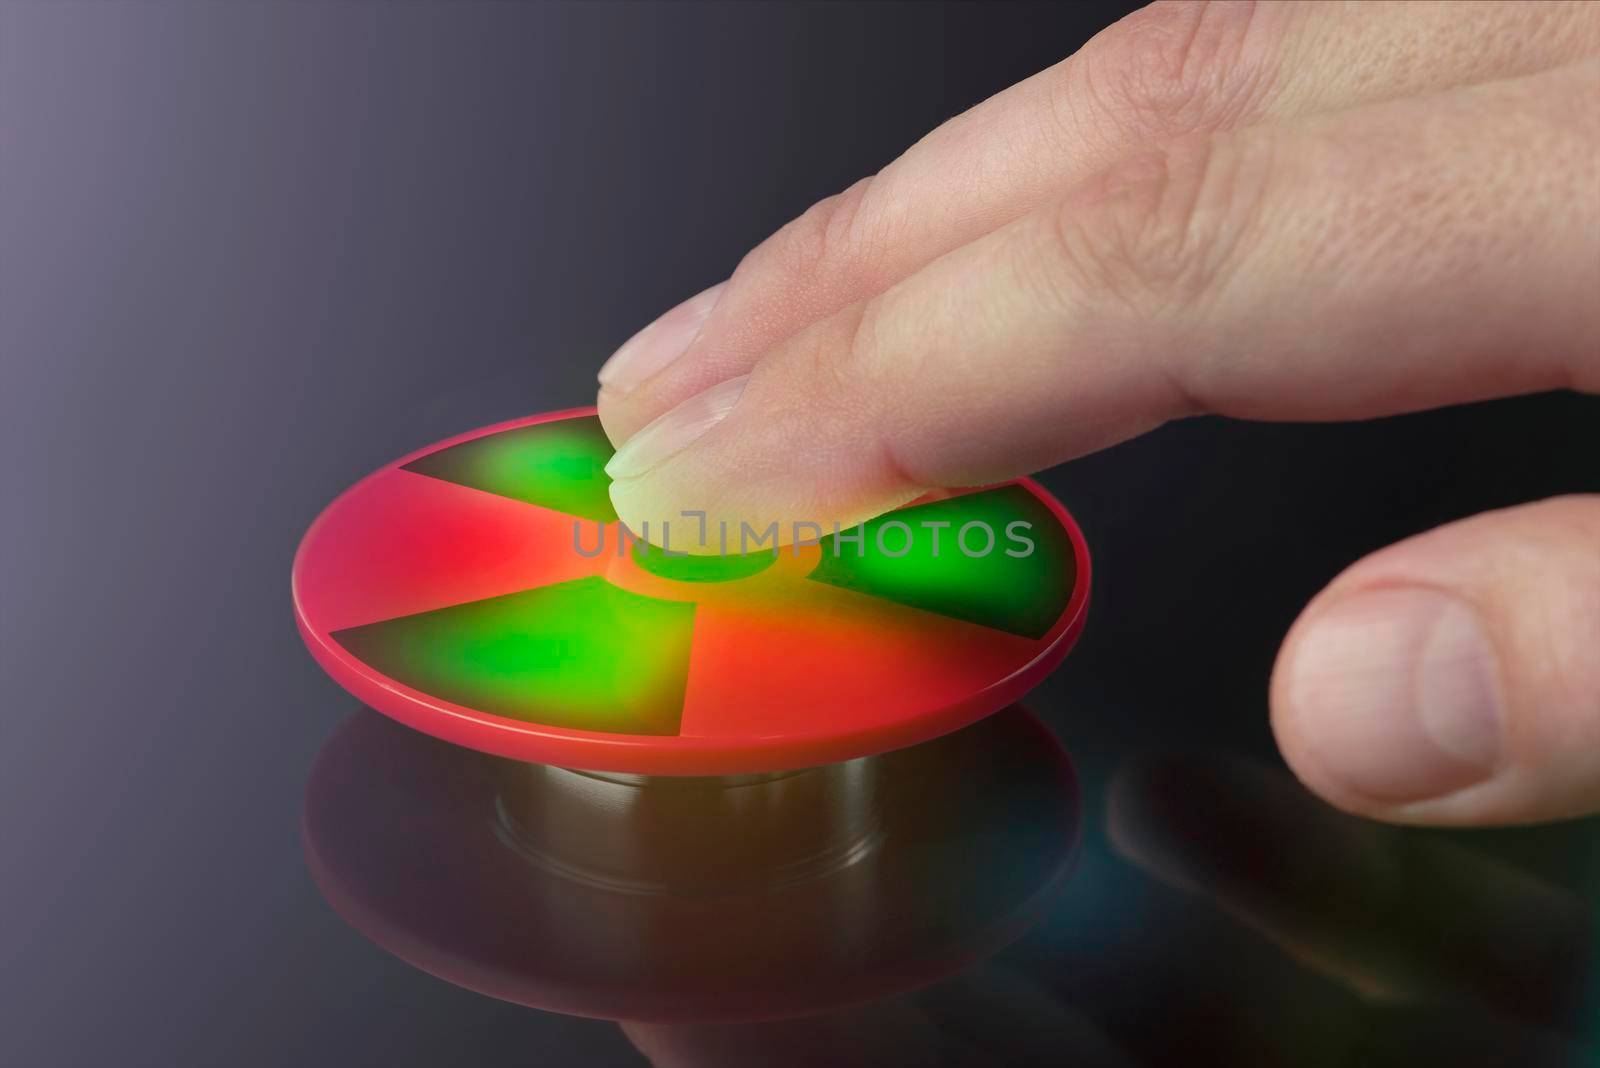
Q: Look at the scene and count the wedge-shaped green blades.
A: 3